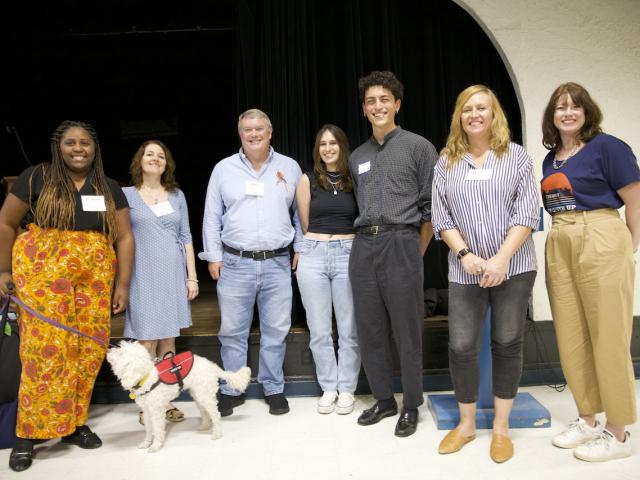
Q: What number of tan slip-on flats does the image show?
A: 2